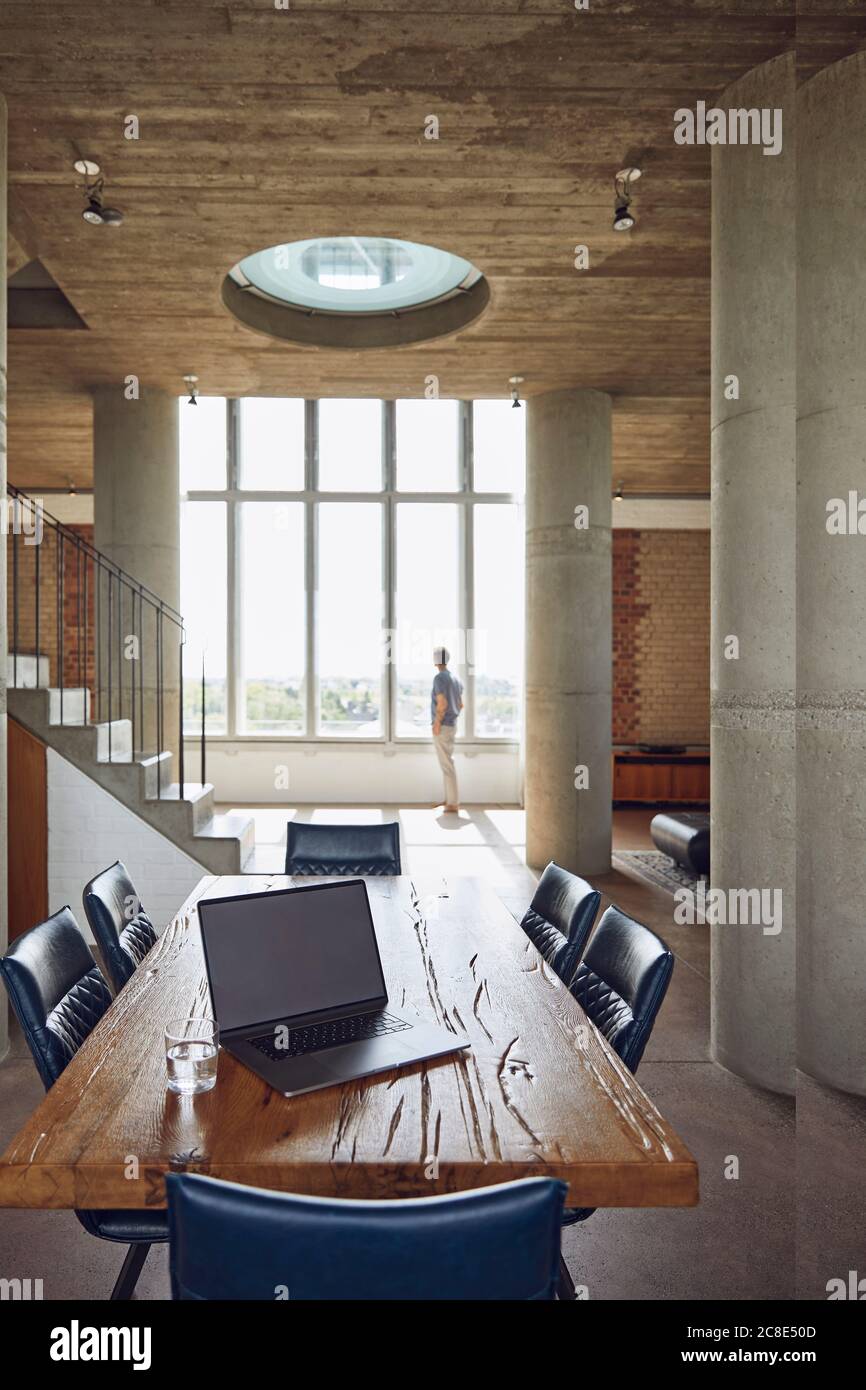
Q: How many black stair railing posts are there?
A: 15